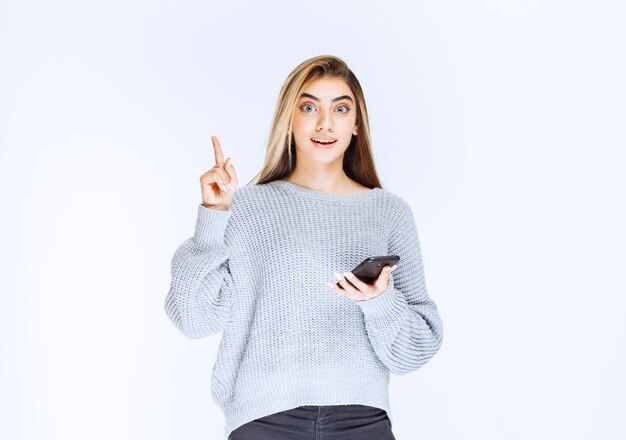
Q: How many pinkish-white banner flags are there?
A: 0